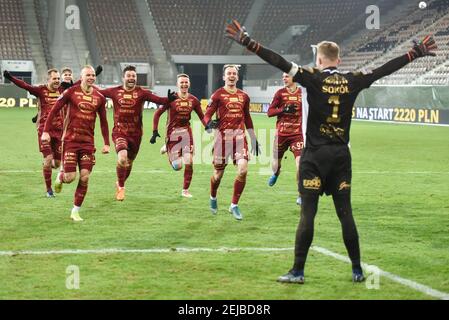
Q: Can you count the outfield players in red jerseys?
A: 7